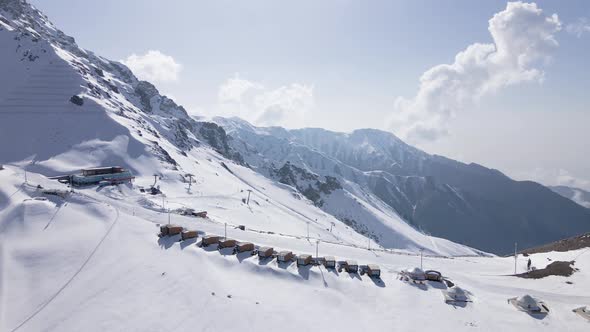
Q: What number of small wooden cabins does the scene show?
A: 11